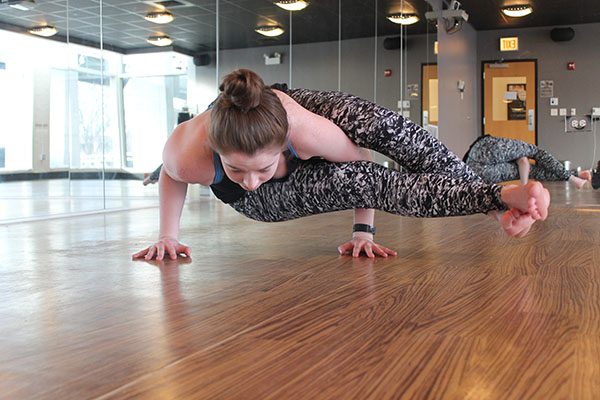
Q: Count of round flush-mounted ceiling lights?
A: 7